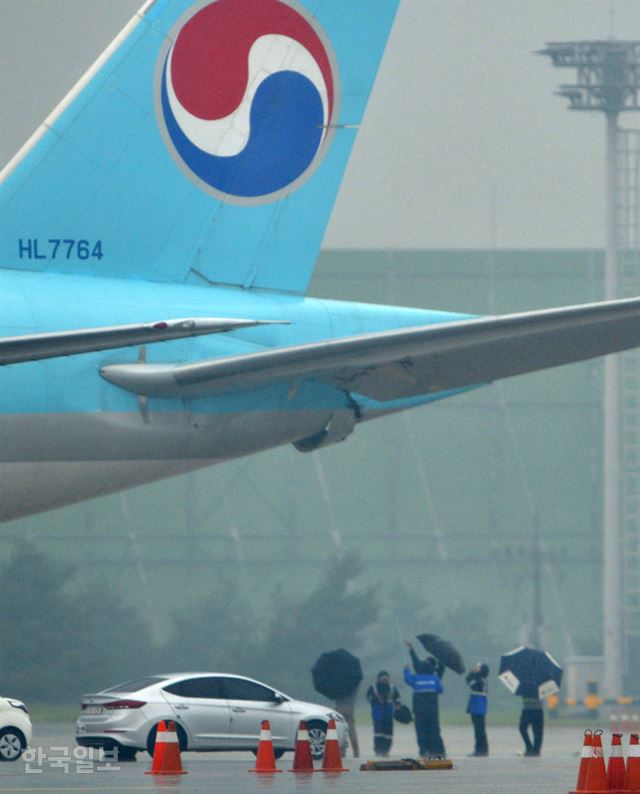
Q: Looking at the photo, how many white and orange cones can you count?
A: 9